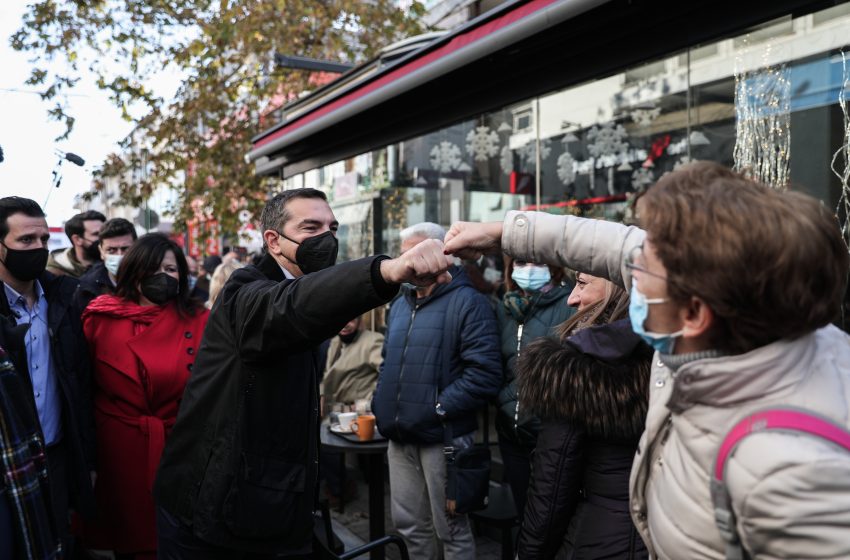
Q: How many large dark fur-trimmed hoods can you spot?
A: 1